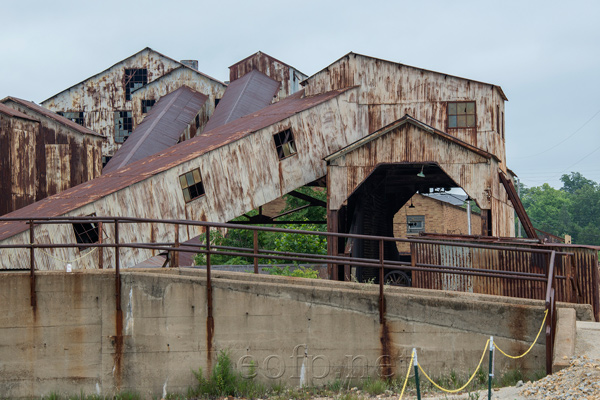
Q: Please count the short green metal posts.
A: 2